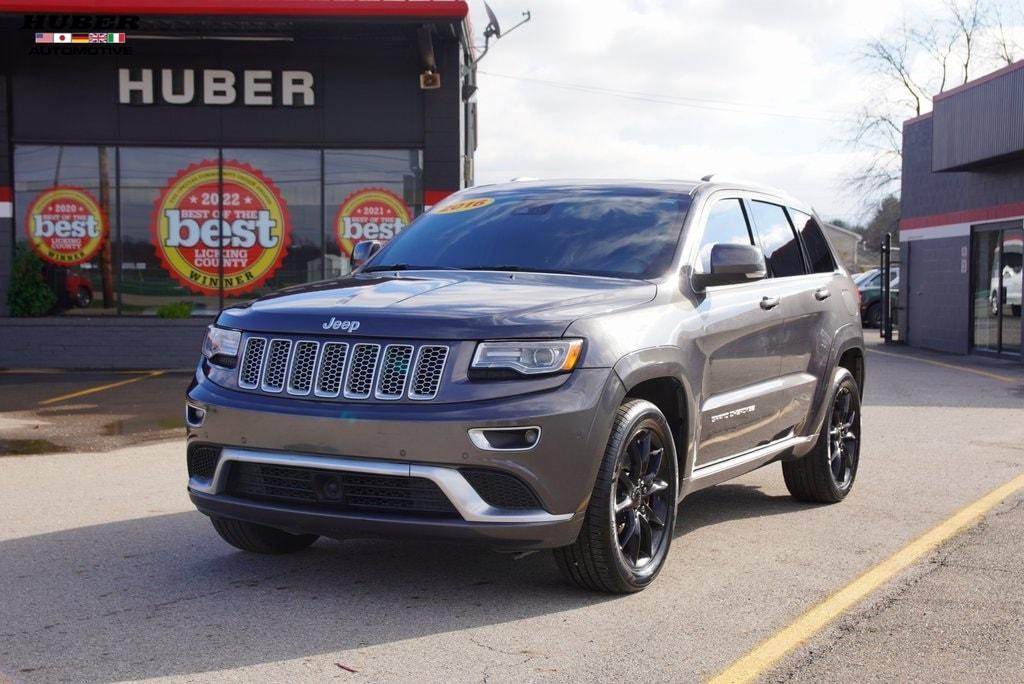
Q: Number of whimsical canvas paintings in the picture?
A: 0